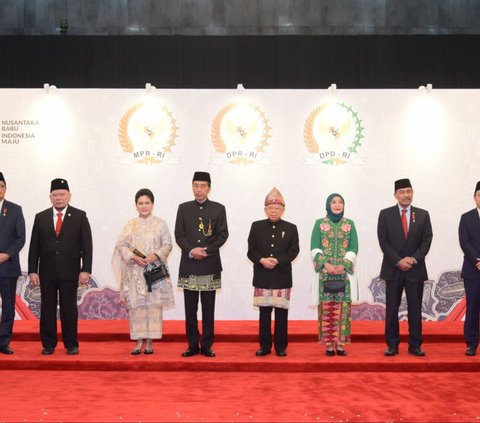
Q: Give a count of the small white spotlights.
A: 5